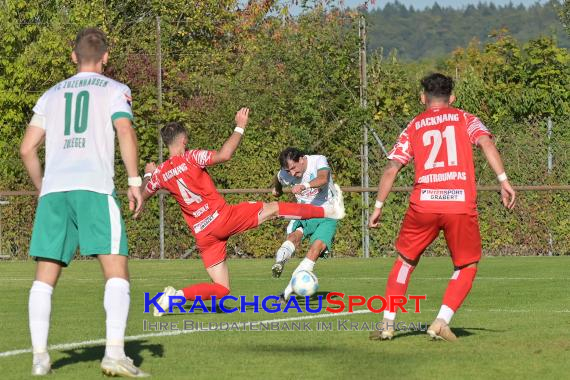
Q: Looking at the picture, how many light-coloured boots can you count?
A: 6